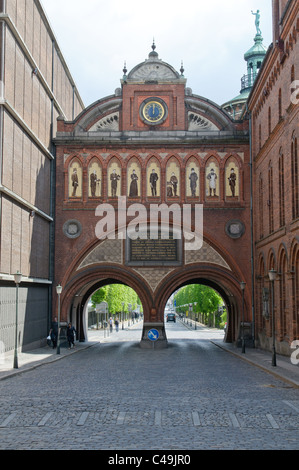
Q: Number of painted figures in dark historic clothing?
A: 9